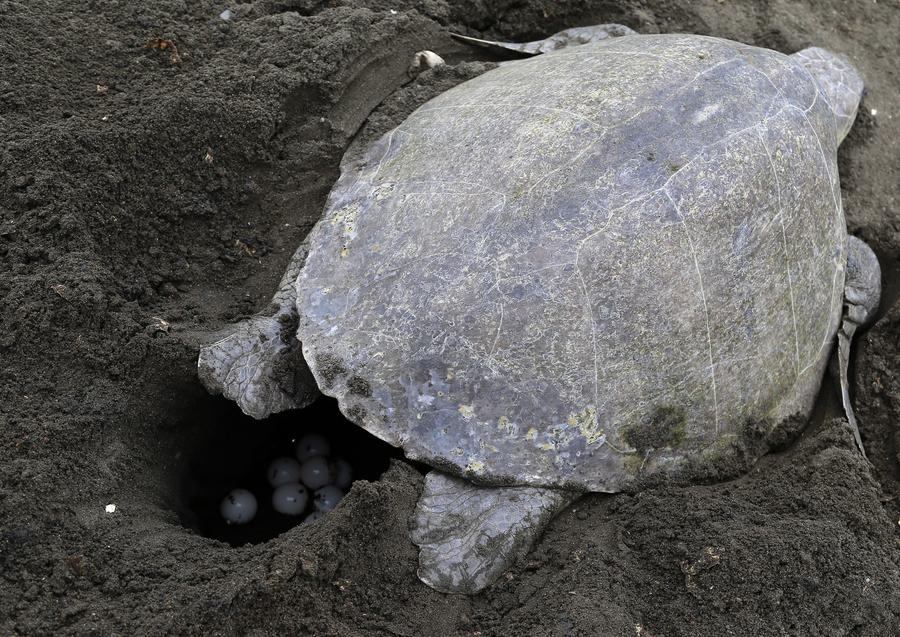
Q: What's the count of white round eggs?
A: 8